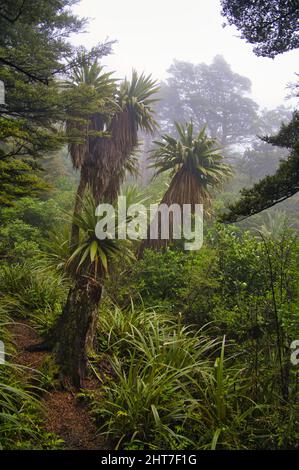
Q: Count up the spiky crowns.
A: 4